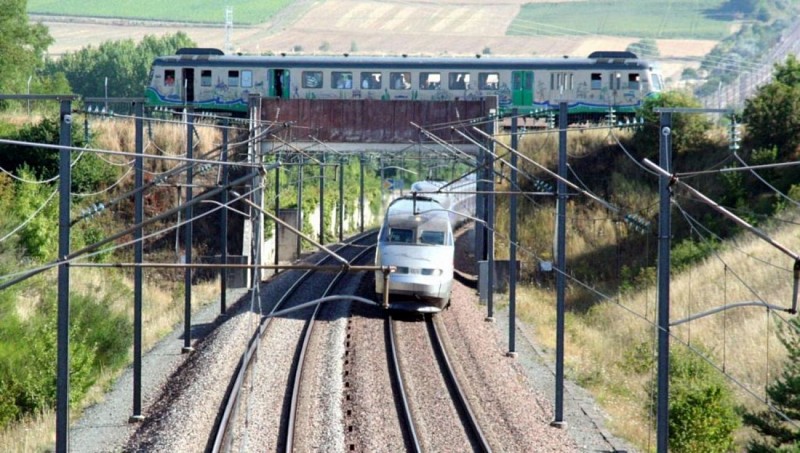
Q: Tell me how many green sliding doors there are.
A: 2